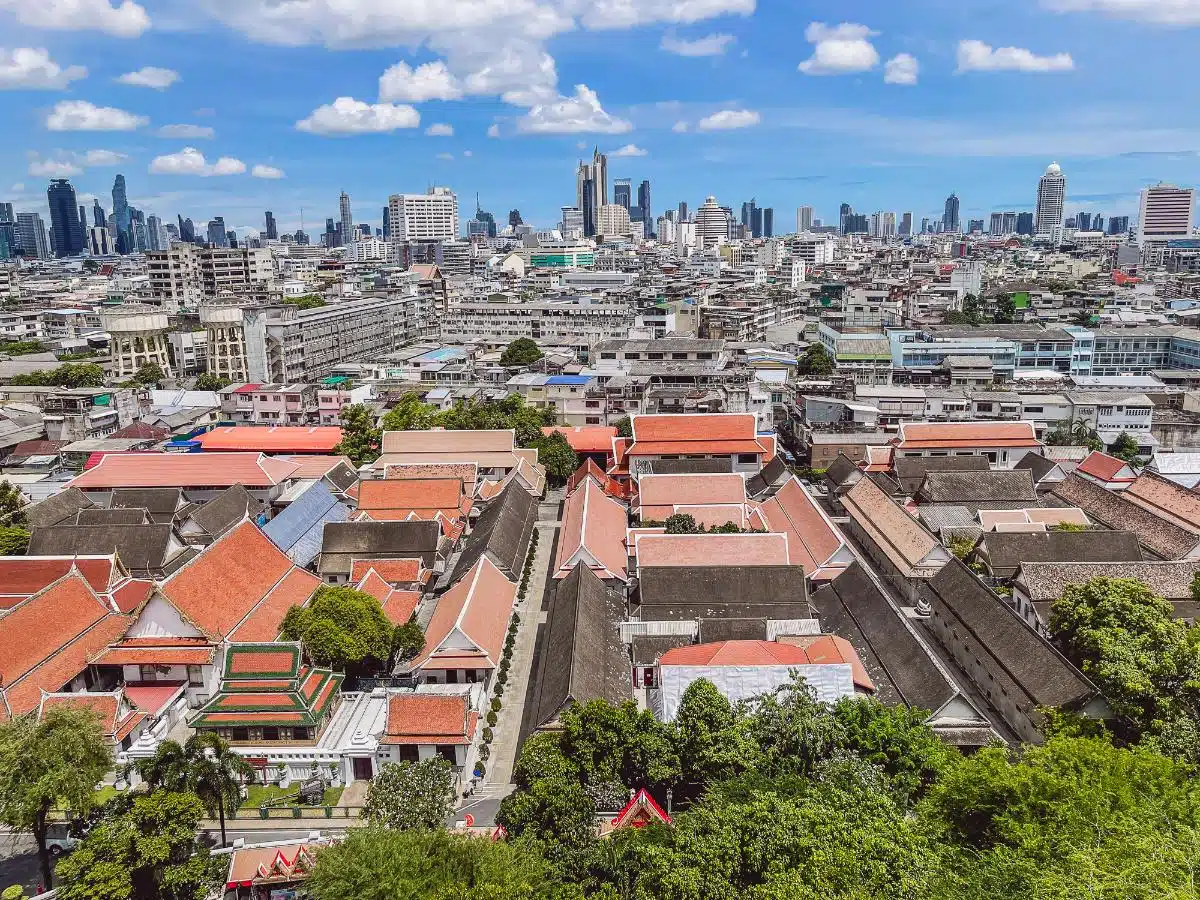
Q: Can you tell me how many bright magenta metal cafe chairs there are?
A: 0